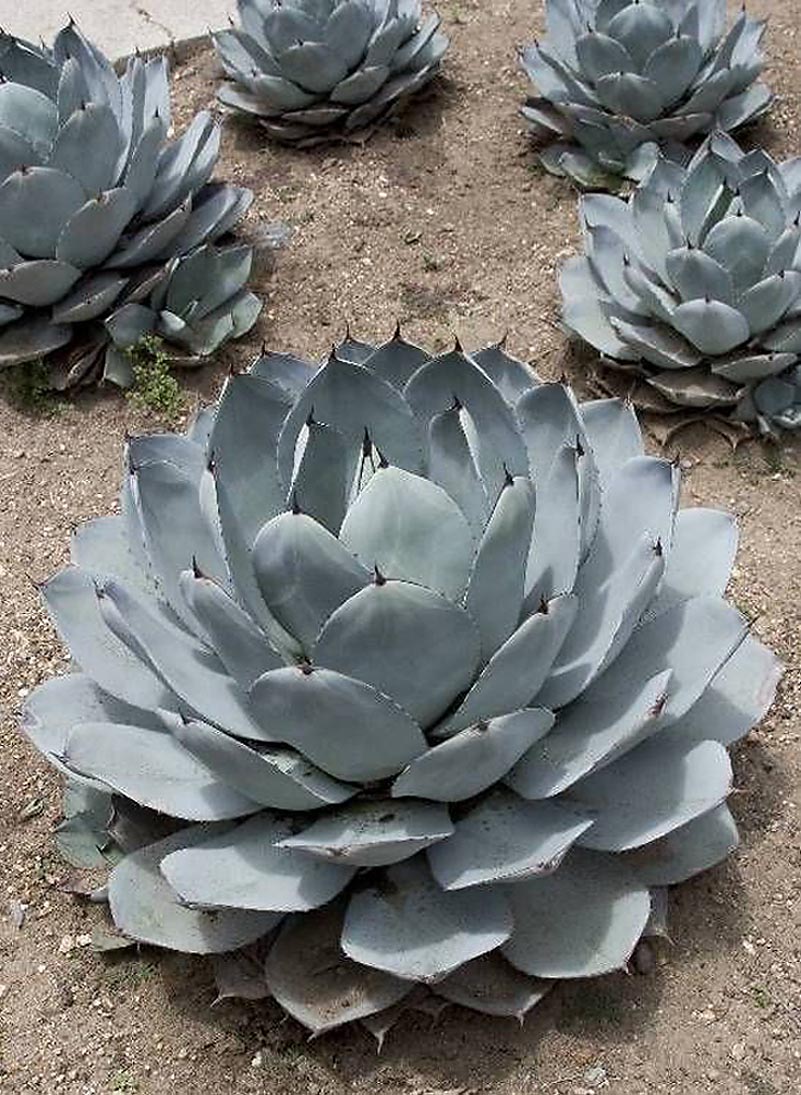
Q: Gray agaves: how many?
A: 5